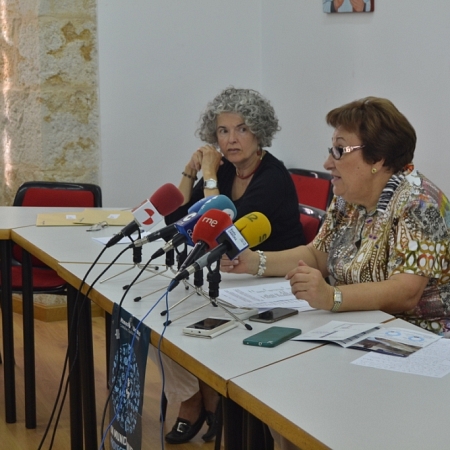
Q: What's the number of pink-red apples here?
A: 0